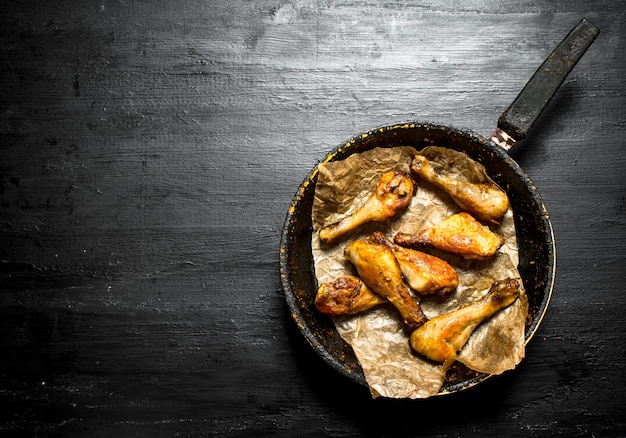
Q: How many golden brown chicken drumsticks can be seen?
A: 7